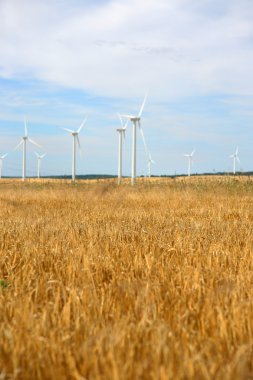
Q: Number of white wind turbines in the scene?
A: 9